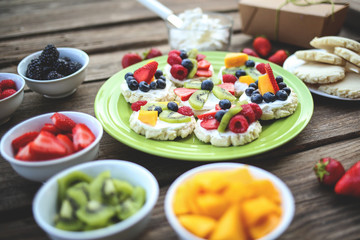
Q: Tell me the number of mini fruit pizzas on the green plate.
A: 7